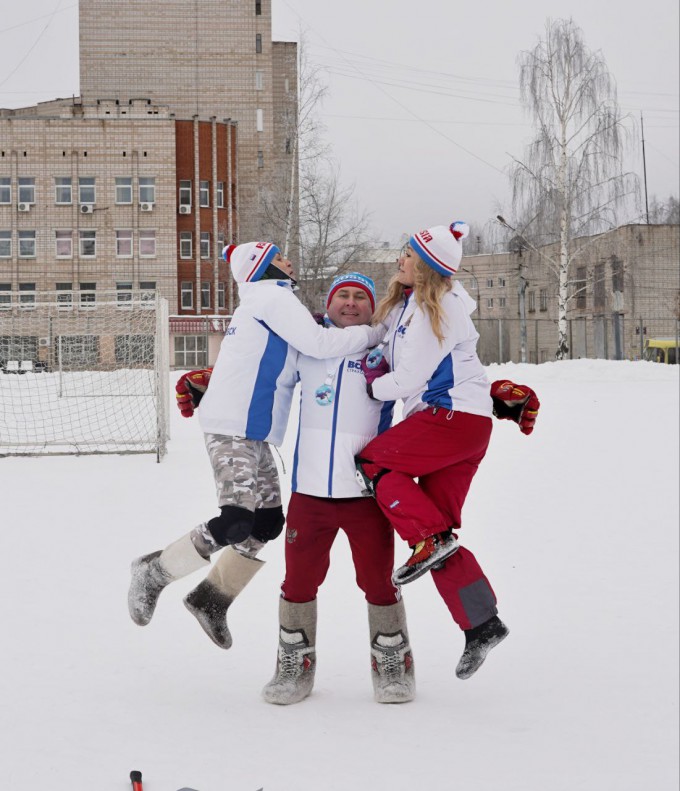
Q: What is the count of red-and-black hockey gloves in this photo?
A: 2